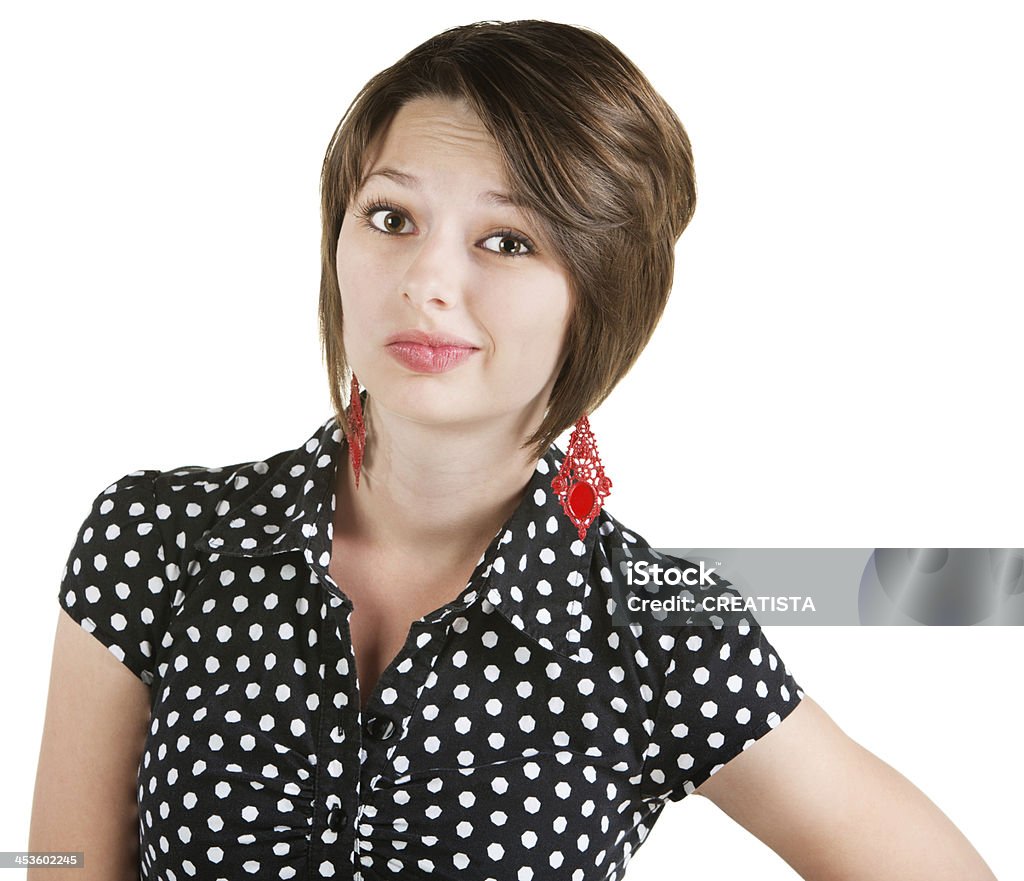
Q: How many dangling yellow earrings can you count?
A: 0